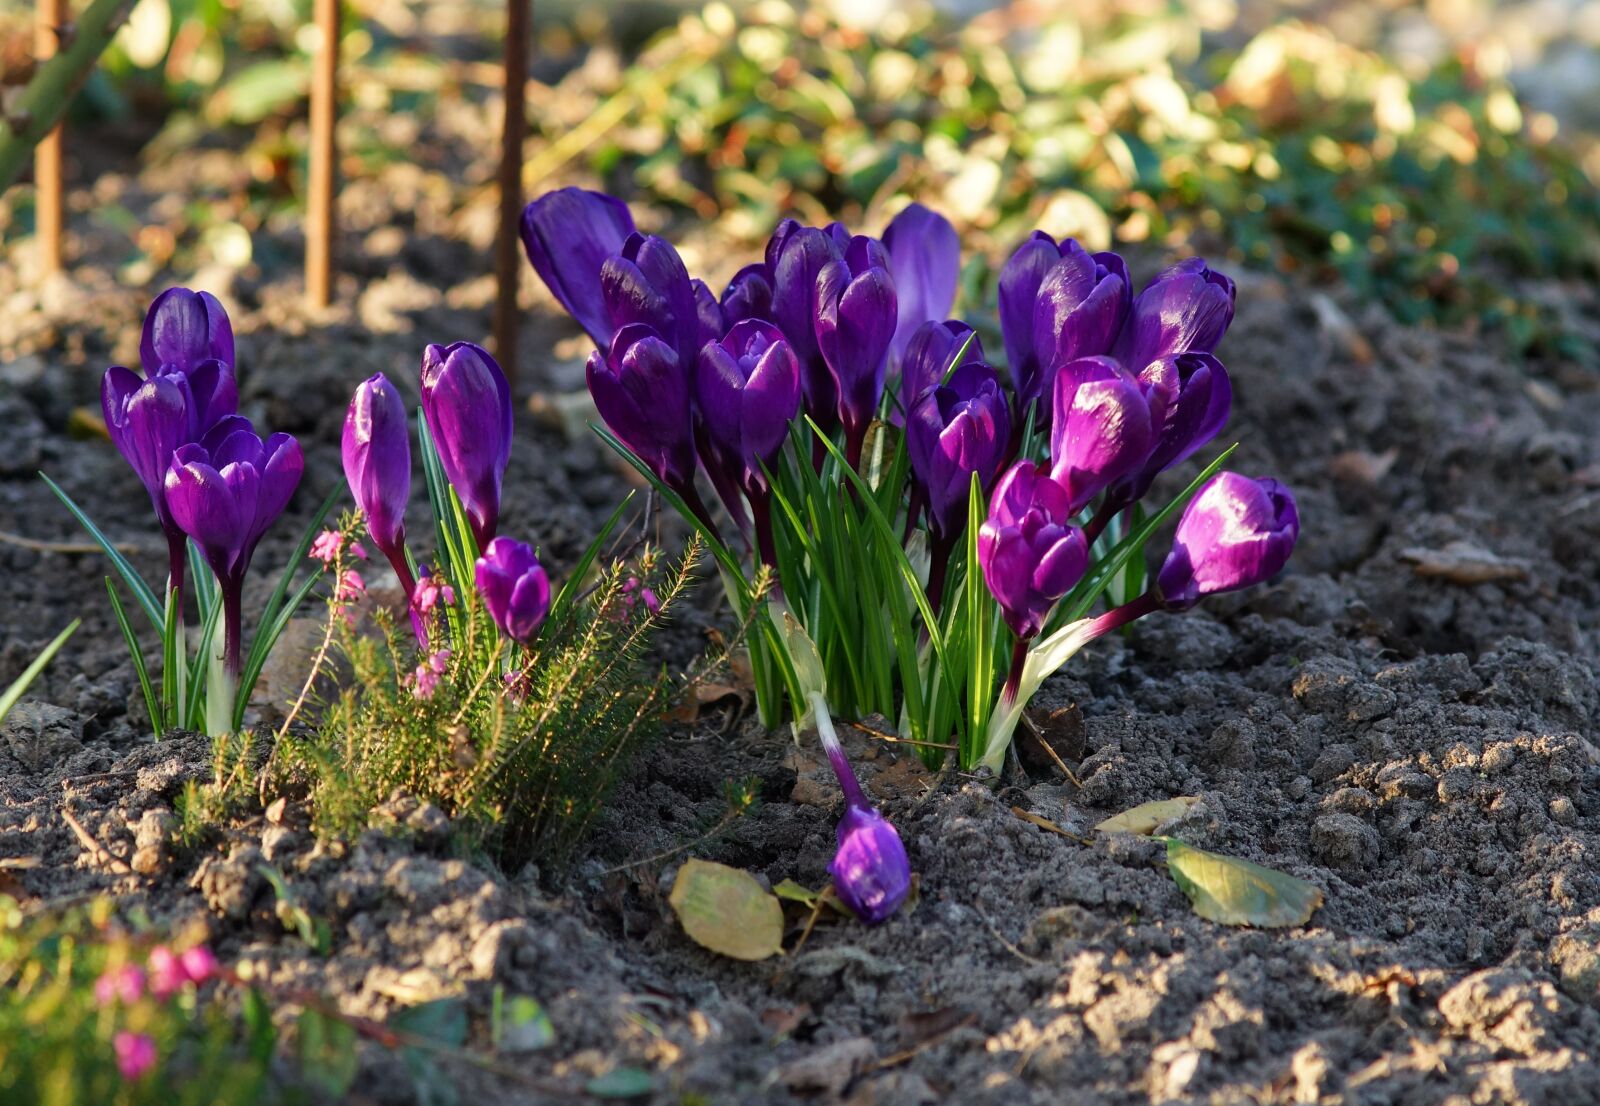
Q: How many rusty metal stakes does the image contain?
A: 3